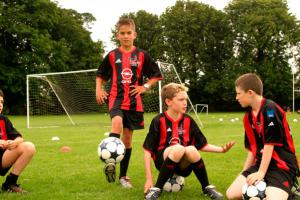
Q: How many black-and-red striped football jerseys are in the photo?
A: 4